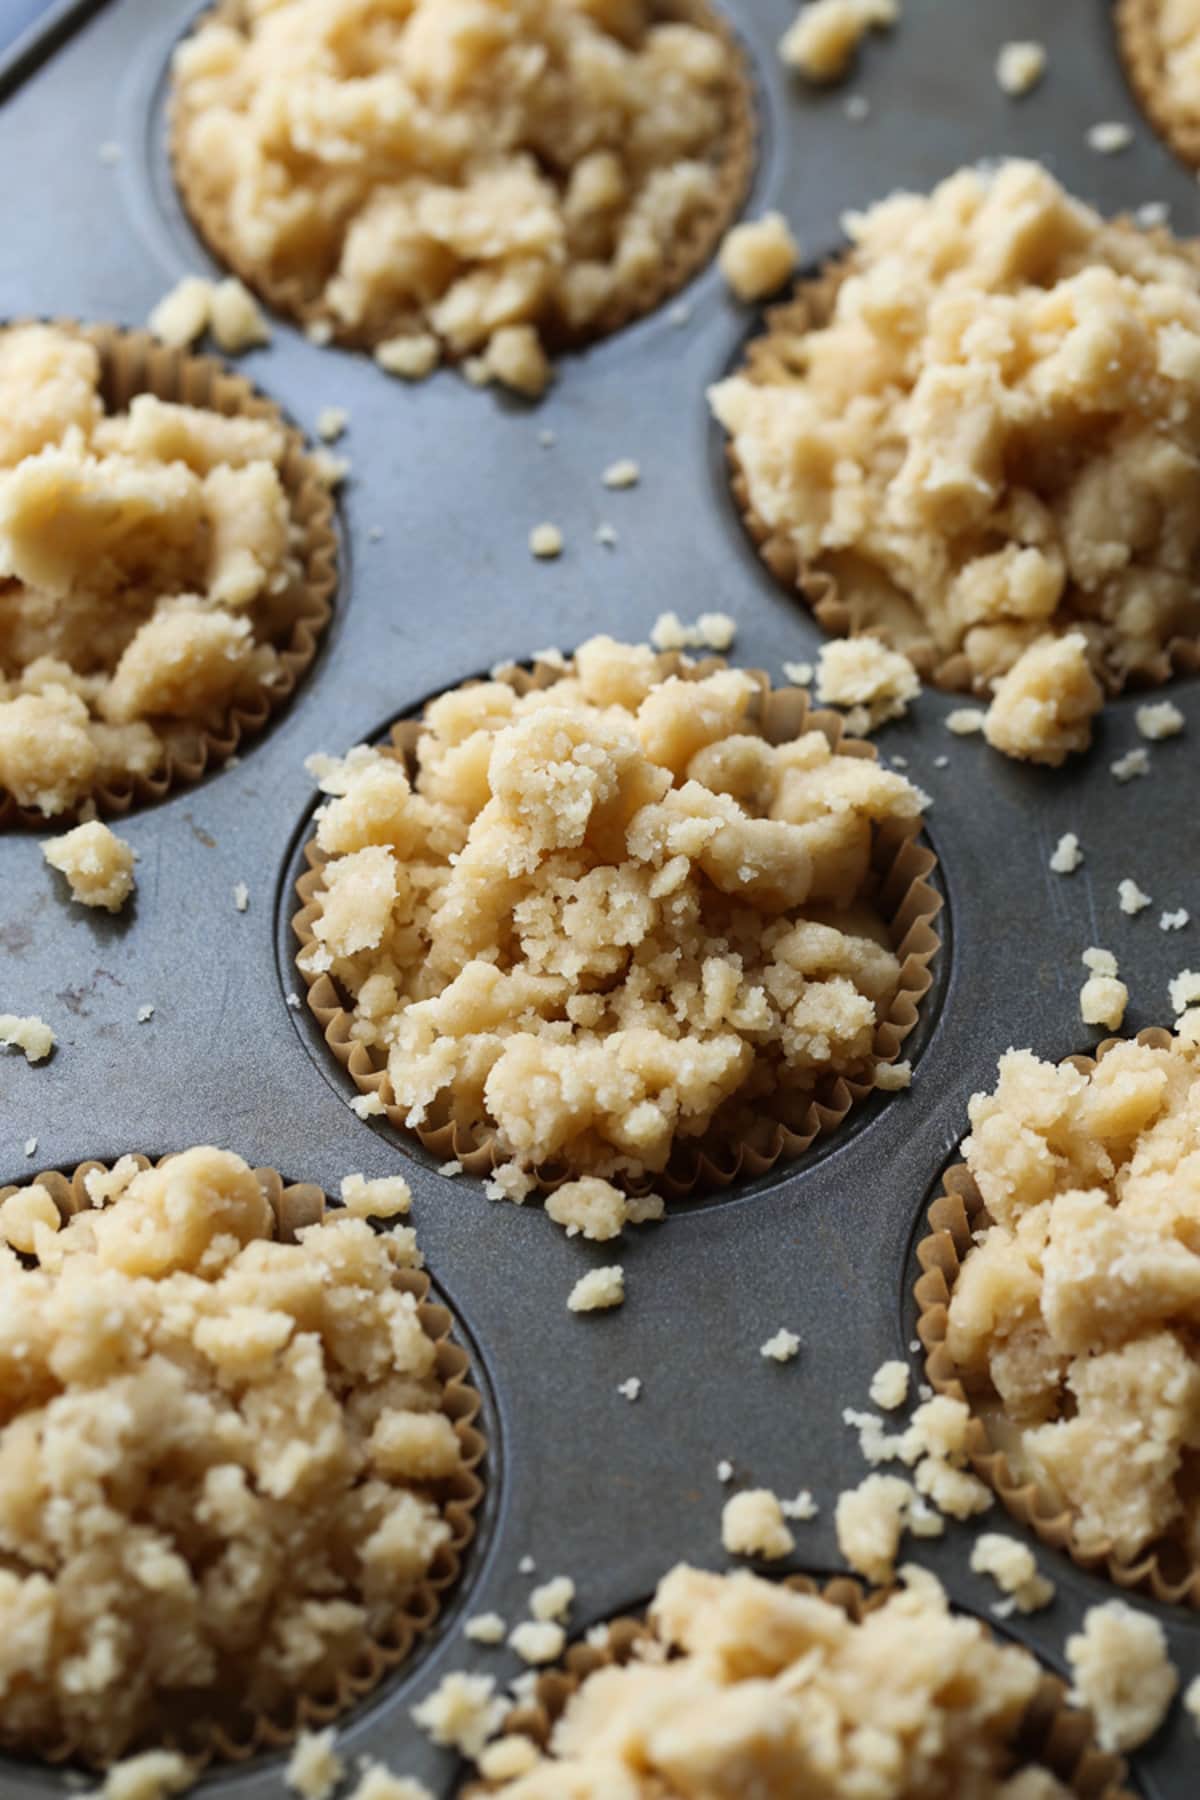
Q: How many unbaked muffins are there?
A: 8